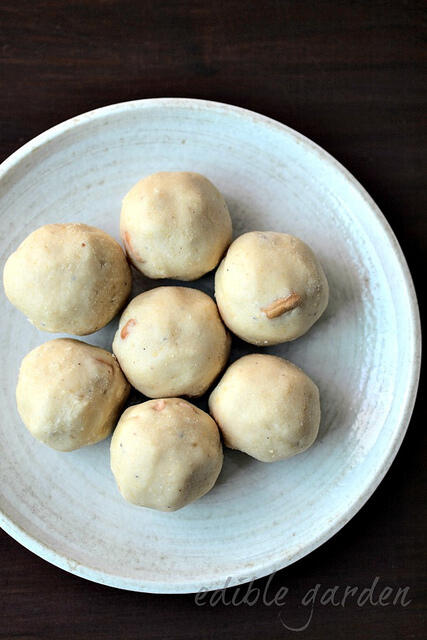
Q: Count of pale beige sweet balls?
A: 7